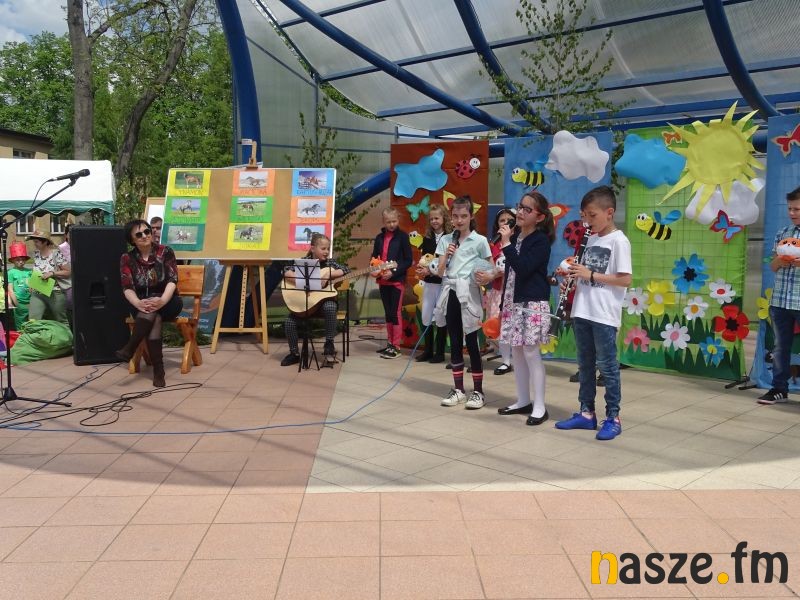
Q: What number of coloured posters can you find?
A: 9